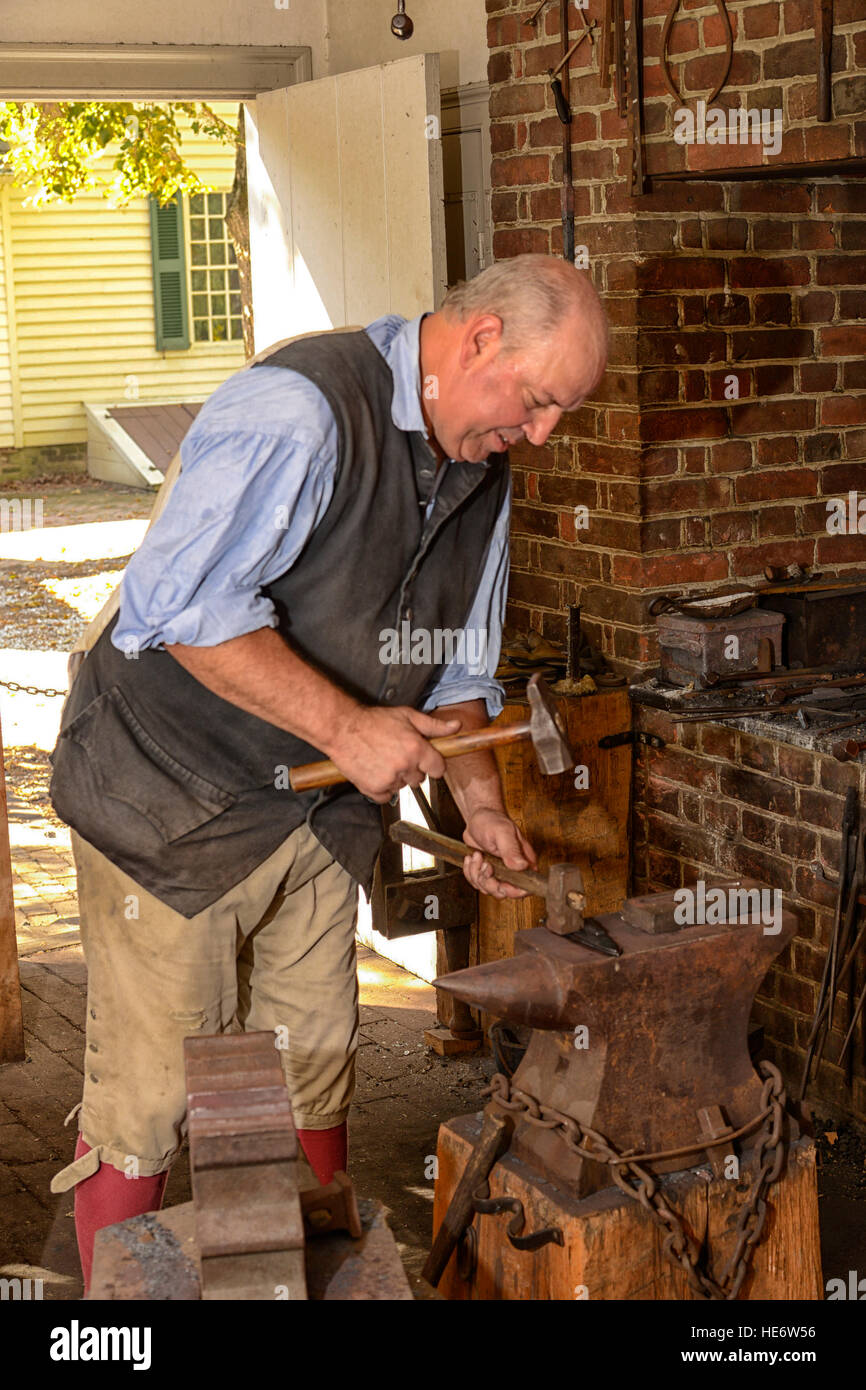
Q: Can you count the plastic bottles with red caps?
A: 0